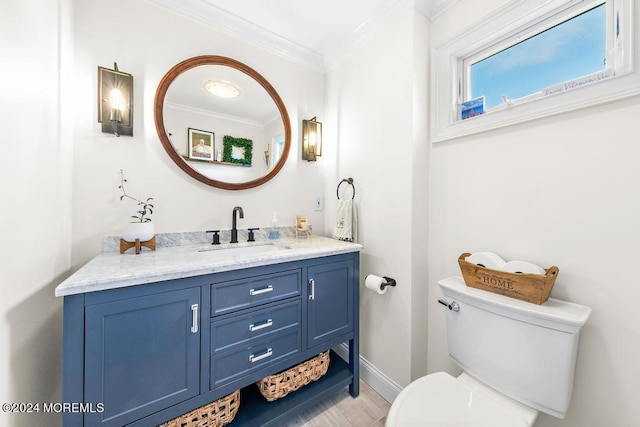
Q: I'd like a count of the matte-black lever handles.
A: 2